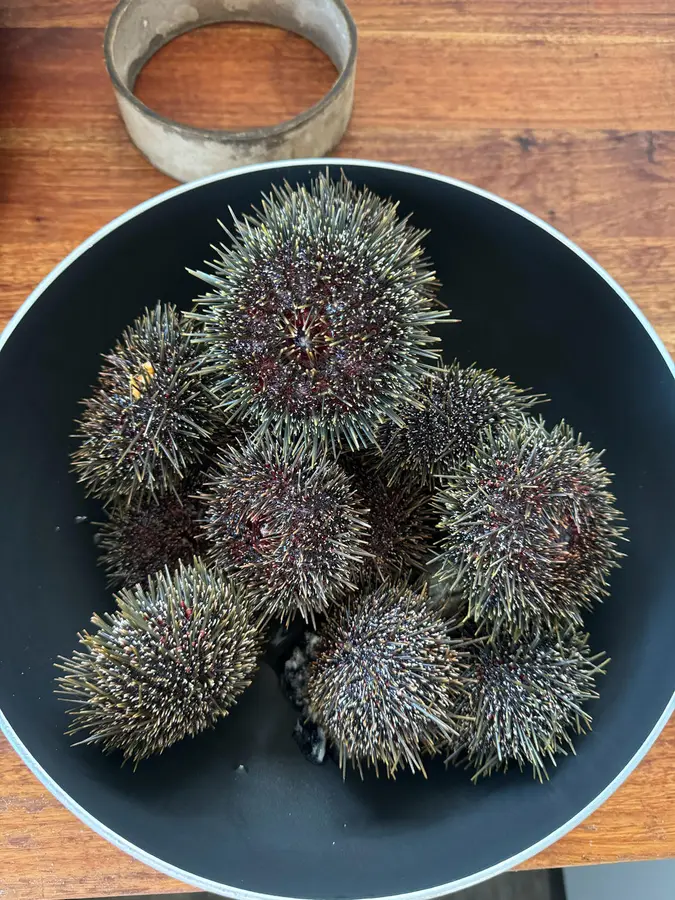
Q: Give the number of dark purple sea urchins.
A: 10